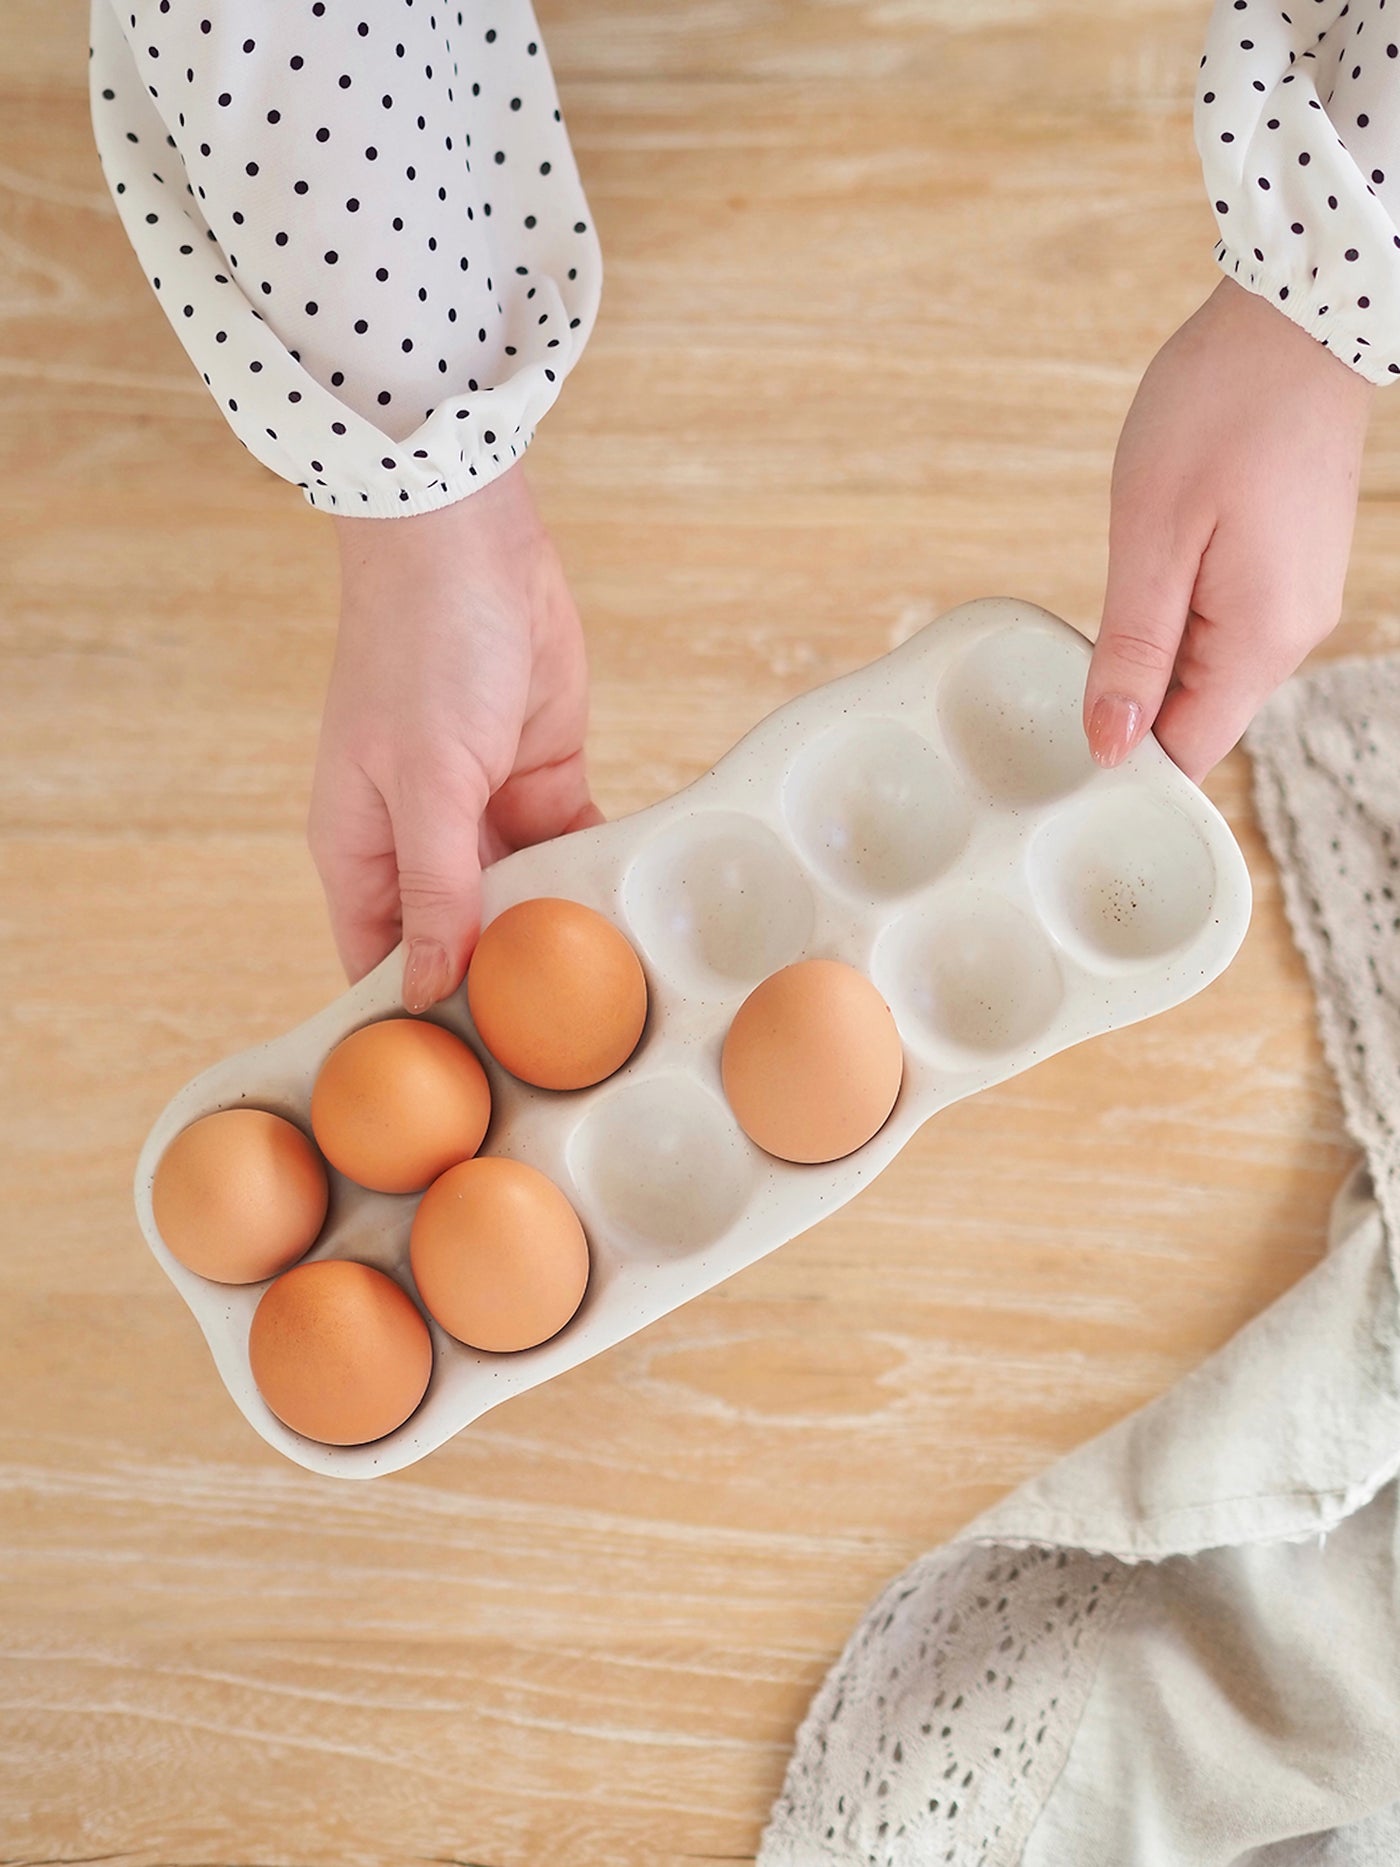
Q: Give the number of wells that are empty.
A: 6